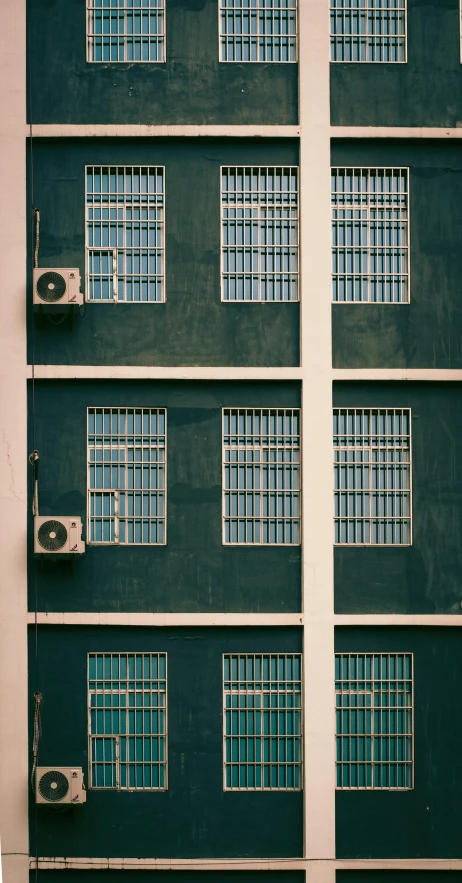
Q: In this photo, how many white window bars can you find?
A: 12